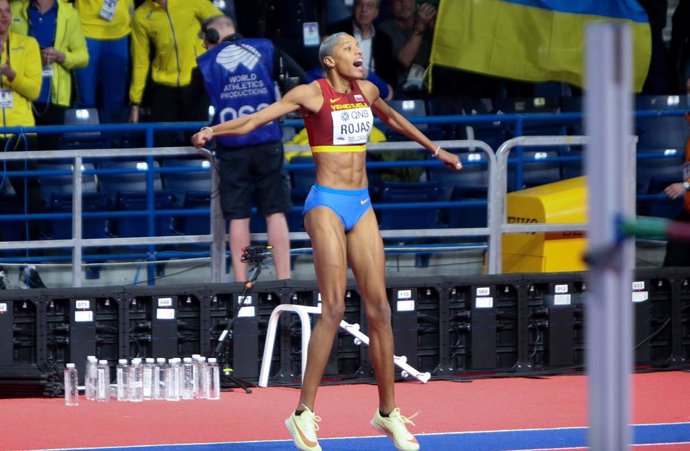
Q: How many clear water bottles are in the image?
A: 15